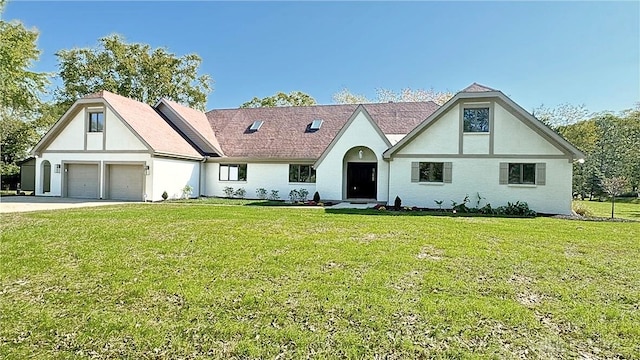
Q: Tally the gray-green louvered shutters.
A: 4